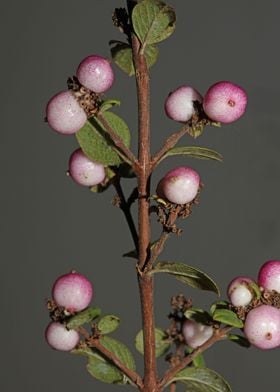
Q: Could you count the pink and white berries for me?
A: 12